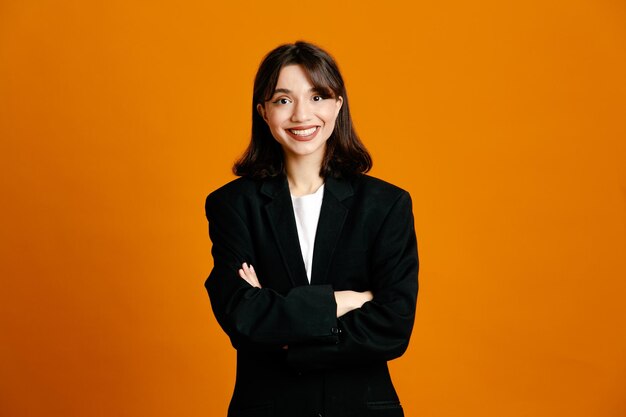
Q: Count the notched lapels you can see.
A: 2